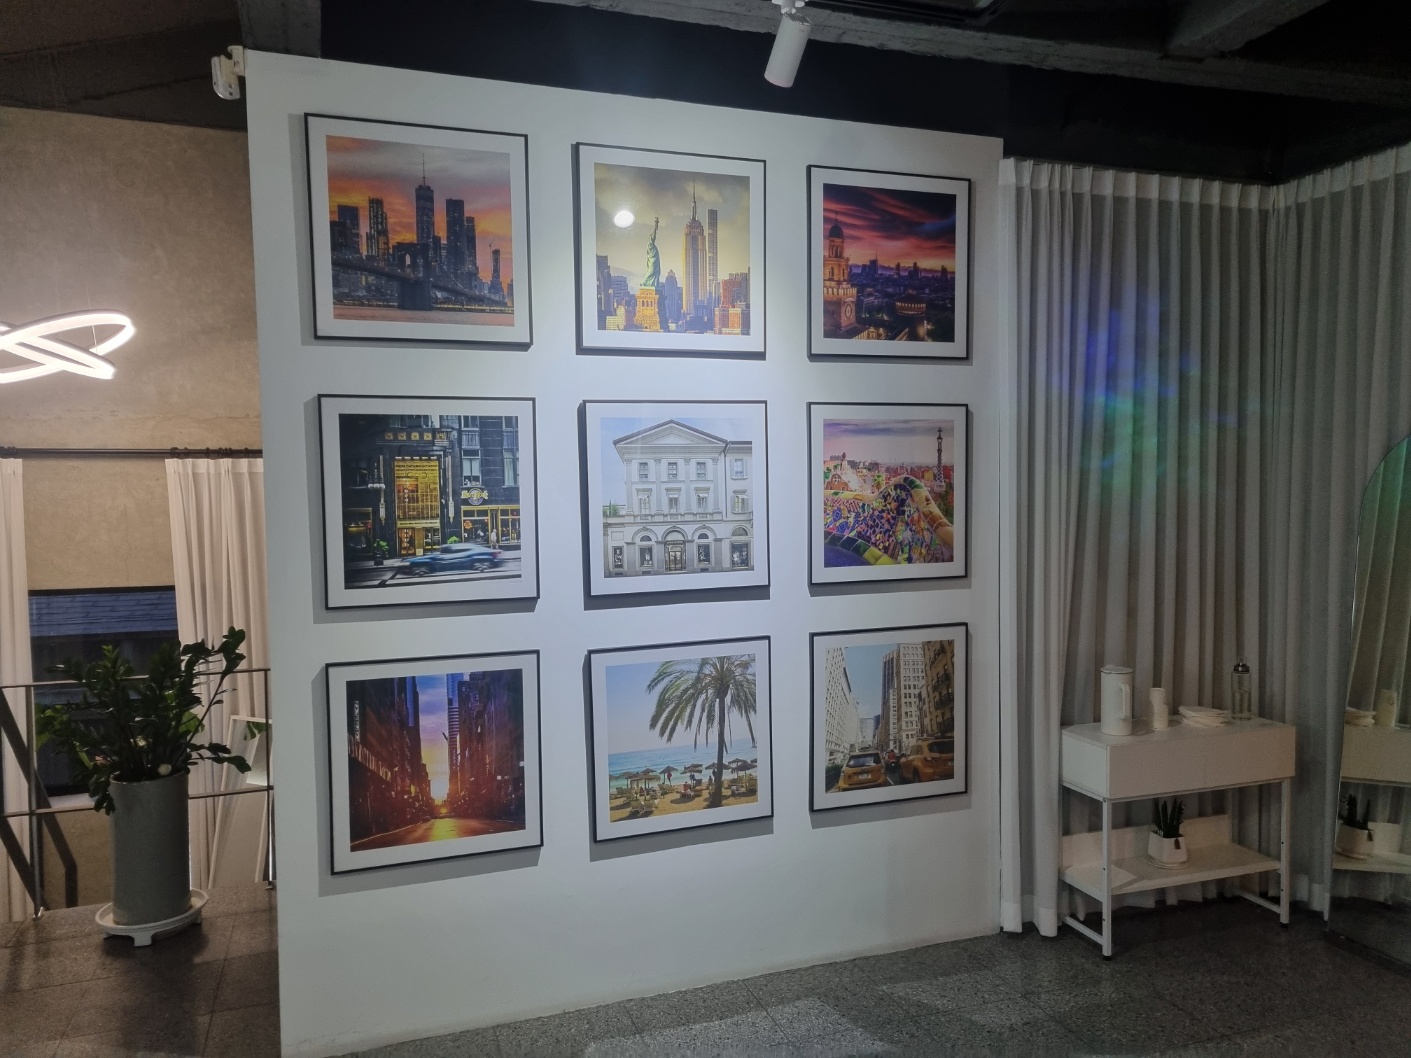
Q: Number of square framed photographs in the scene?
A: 9